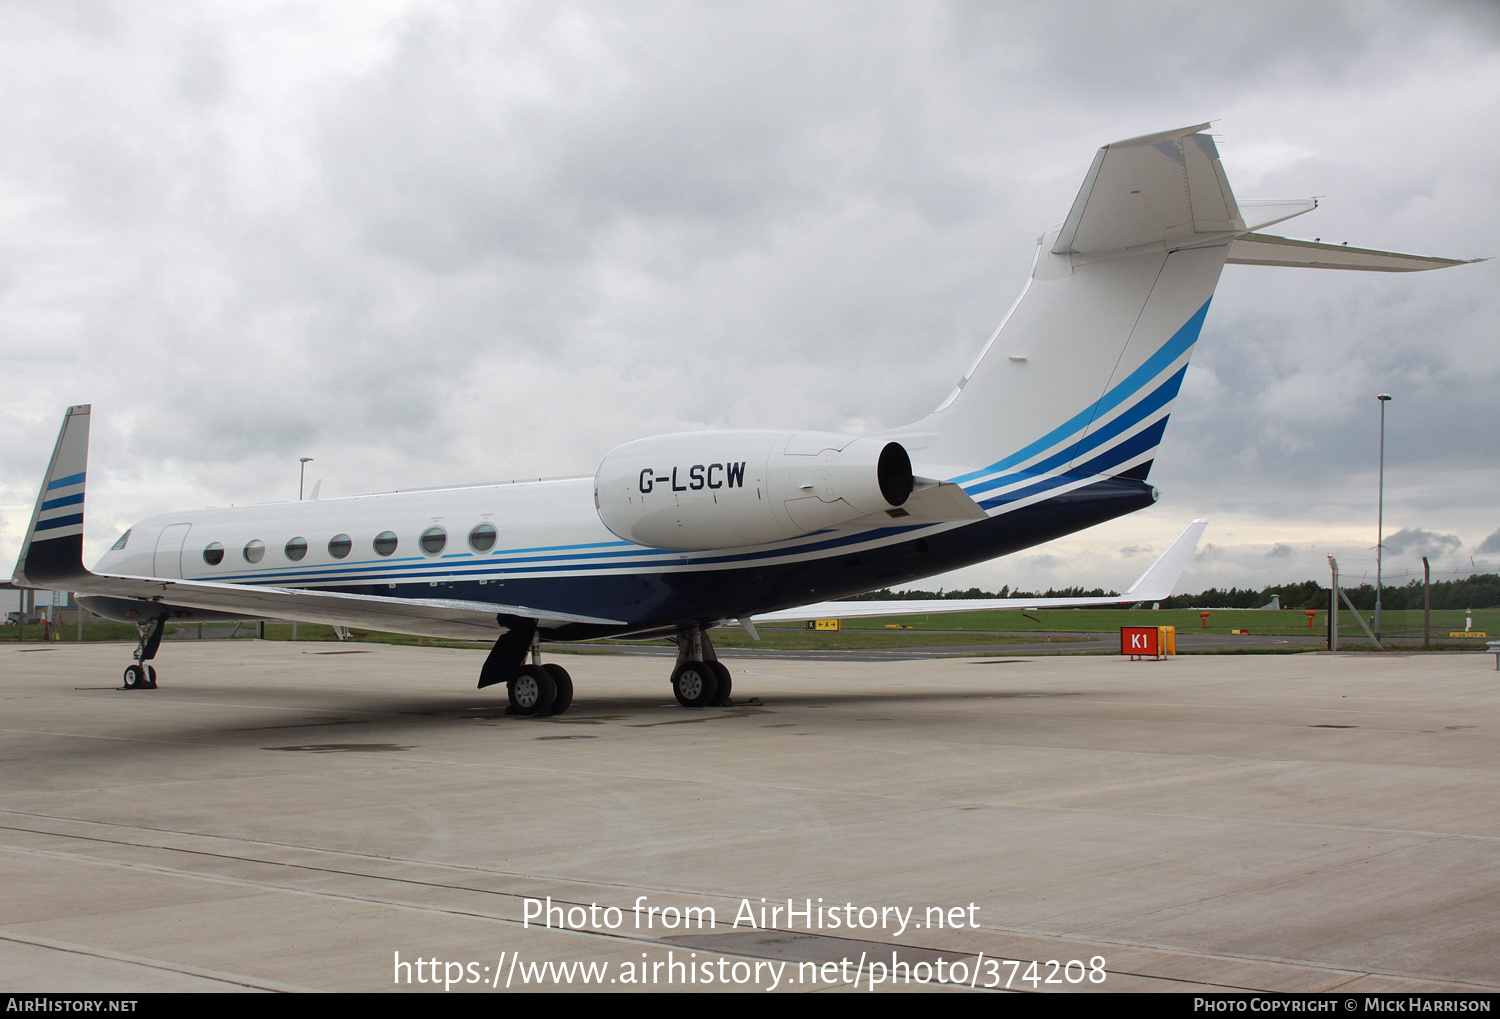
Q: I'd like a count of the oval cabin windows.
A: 7